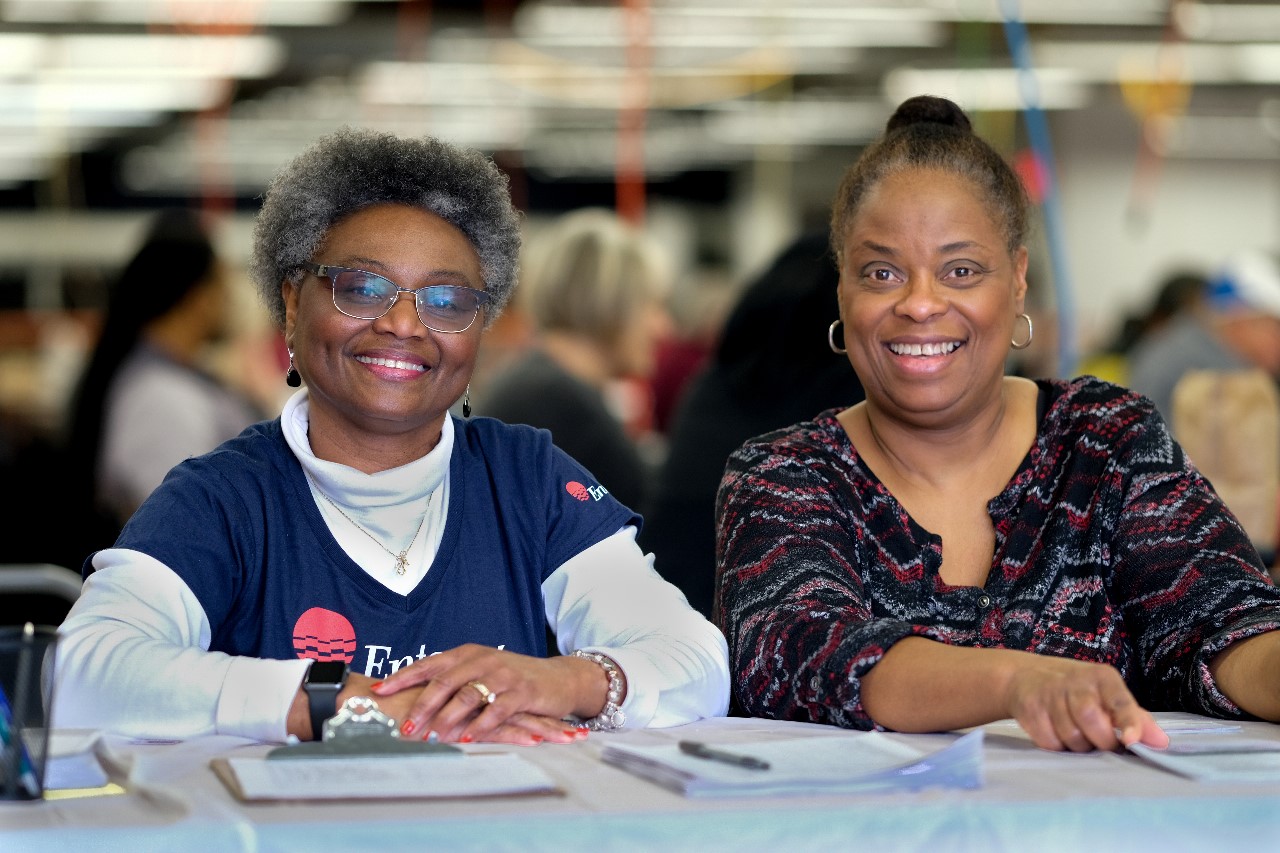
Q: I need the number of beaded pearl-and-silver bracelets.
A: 1